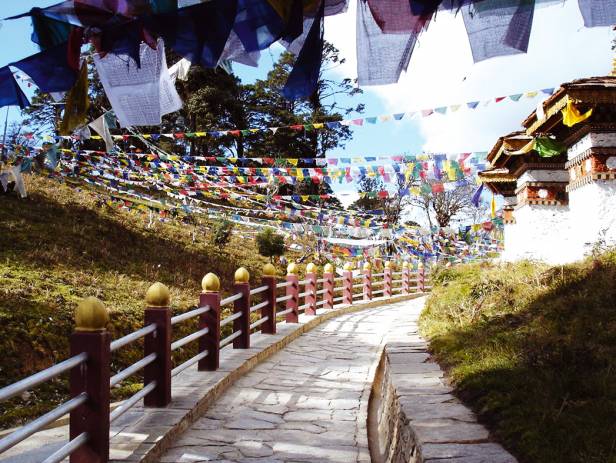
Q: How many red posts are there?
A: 13